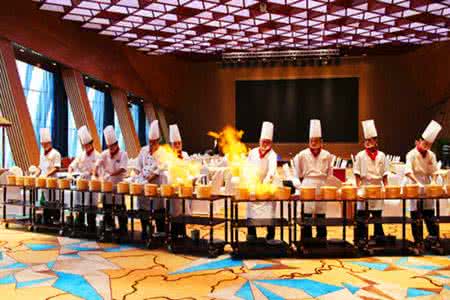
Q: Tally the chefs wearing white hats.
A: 9